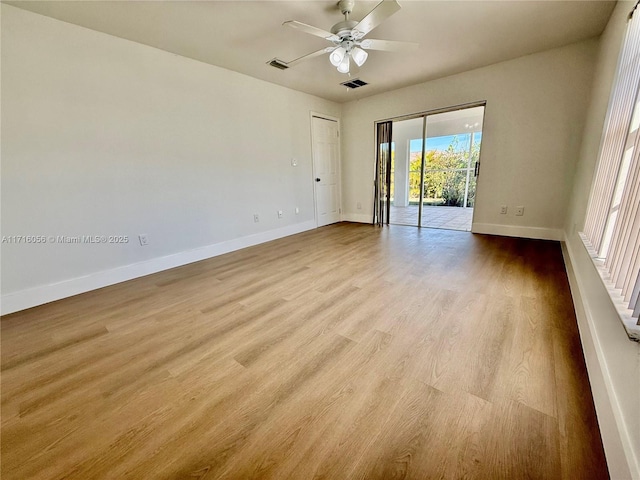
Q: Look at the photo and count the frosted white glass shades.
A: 3